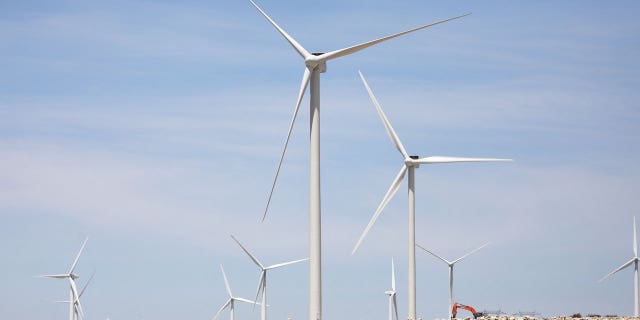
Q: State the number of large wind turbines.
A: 2